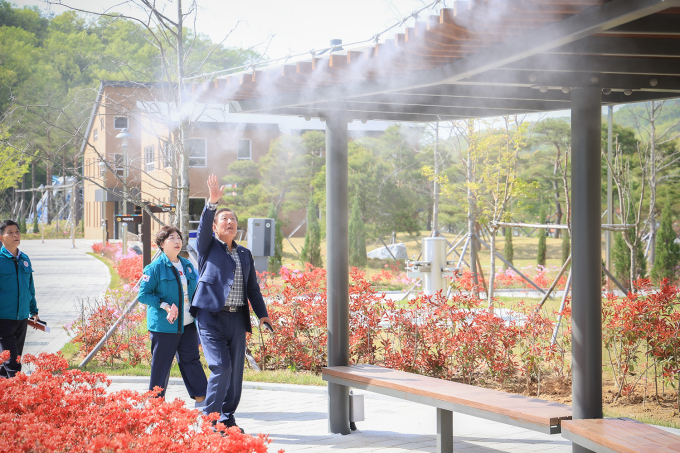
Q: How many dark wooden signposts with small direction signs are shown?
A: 1